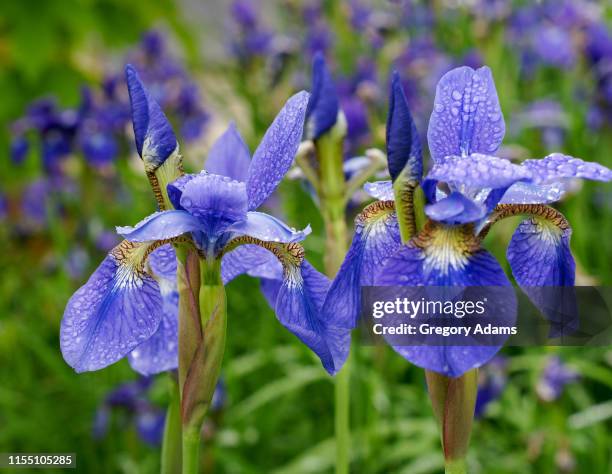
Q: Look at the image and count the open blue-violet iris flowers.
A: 2